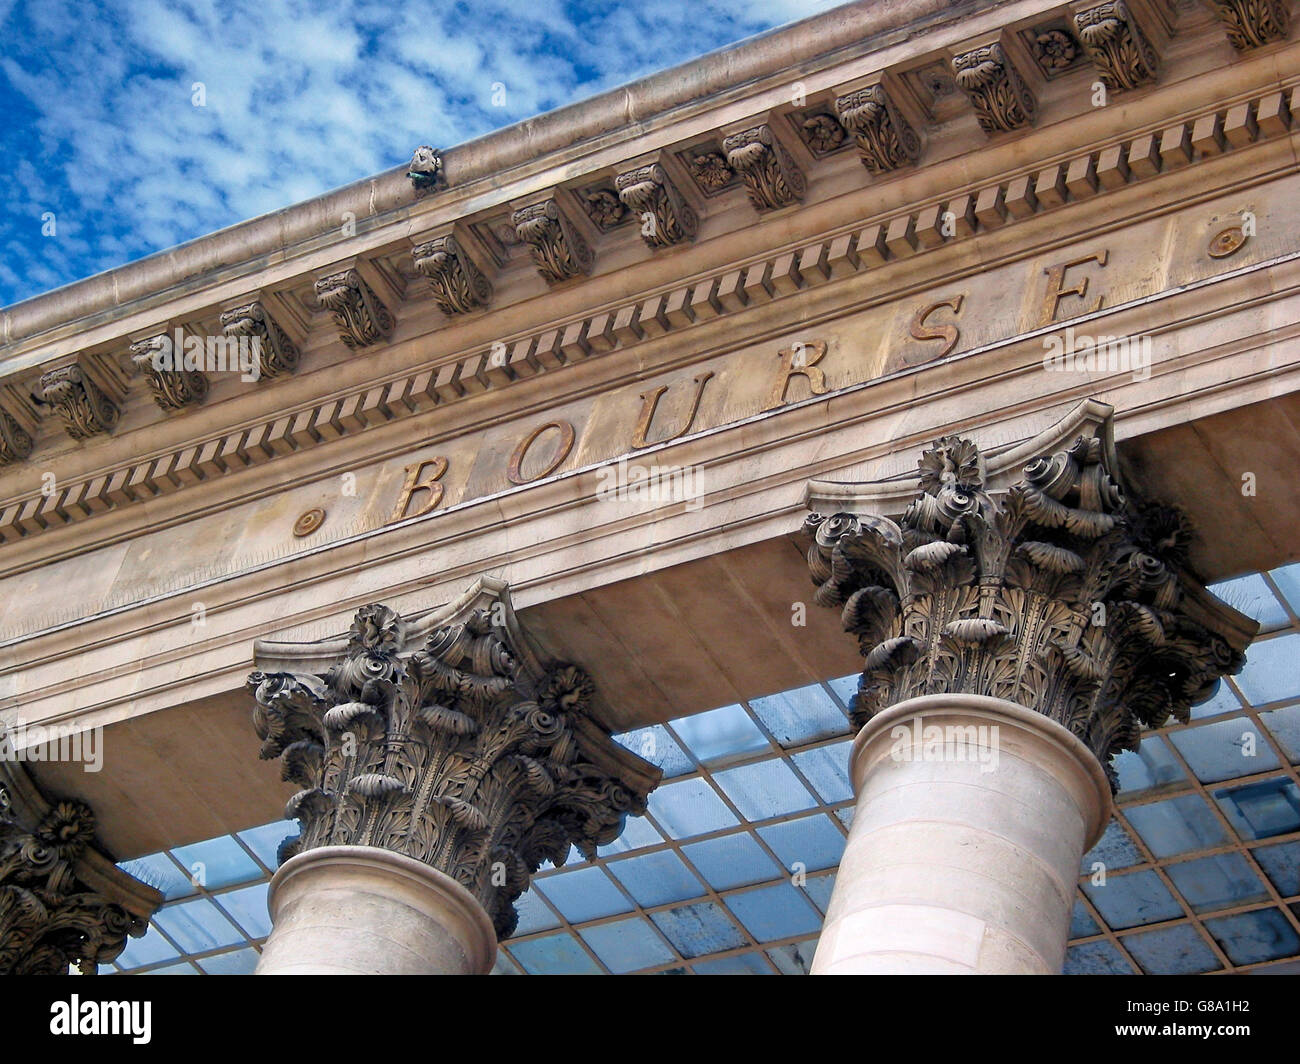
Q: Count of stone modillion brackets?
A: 13